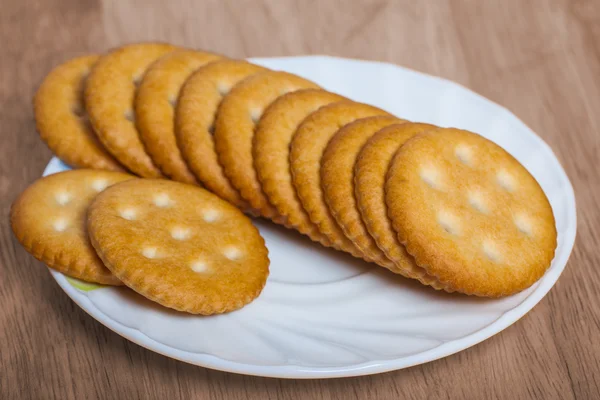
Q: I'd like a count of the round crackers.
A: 12